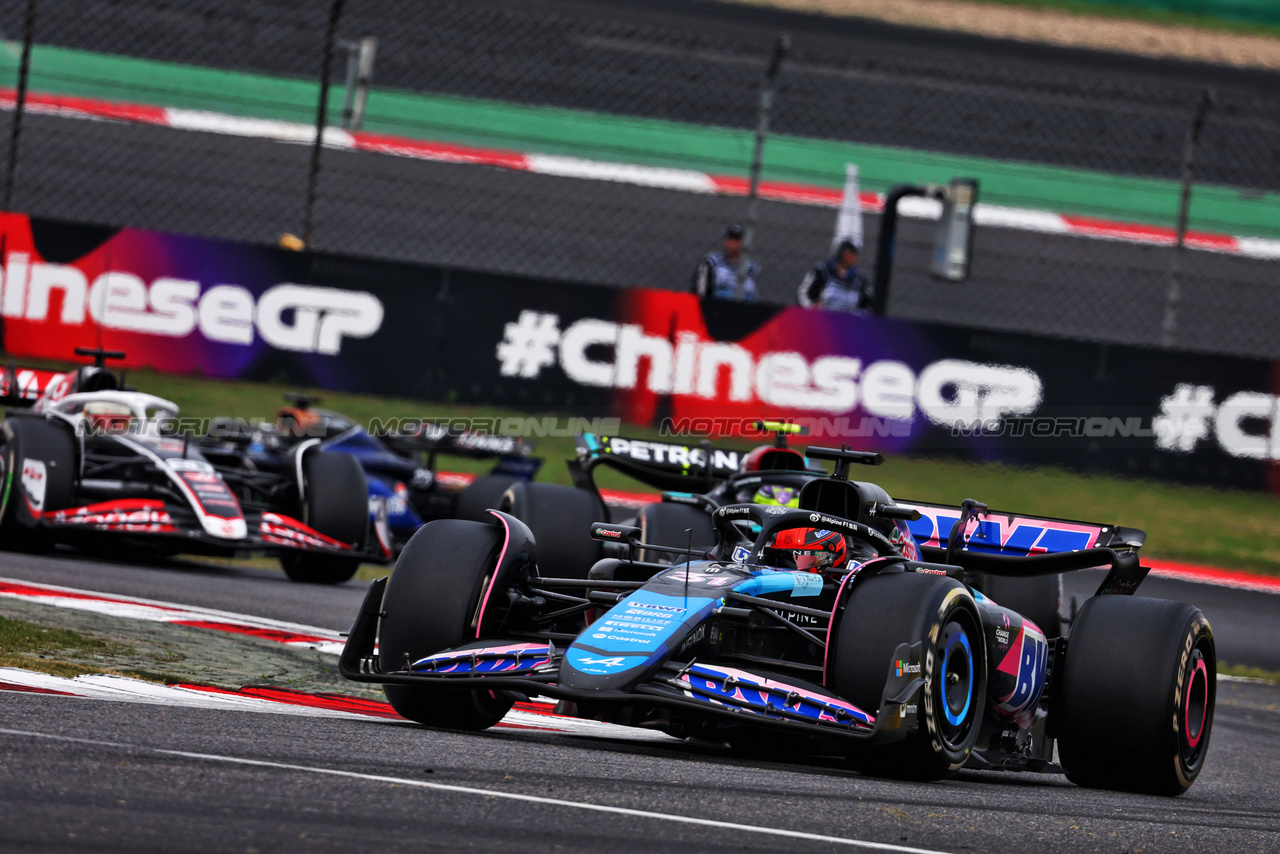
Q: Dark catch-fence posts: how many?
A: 4